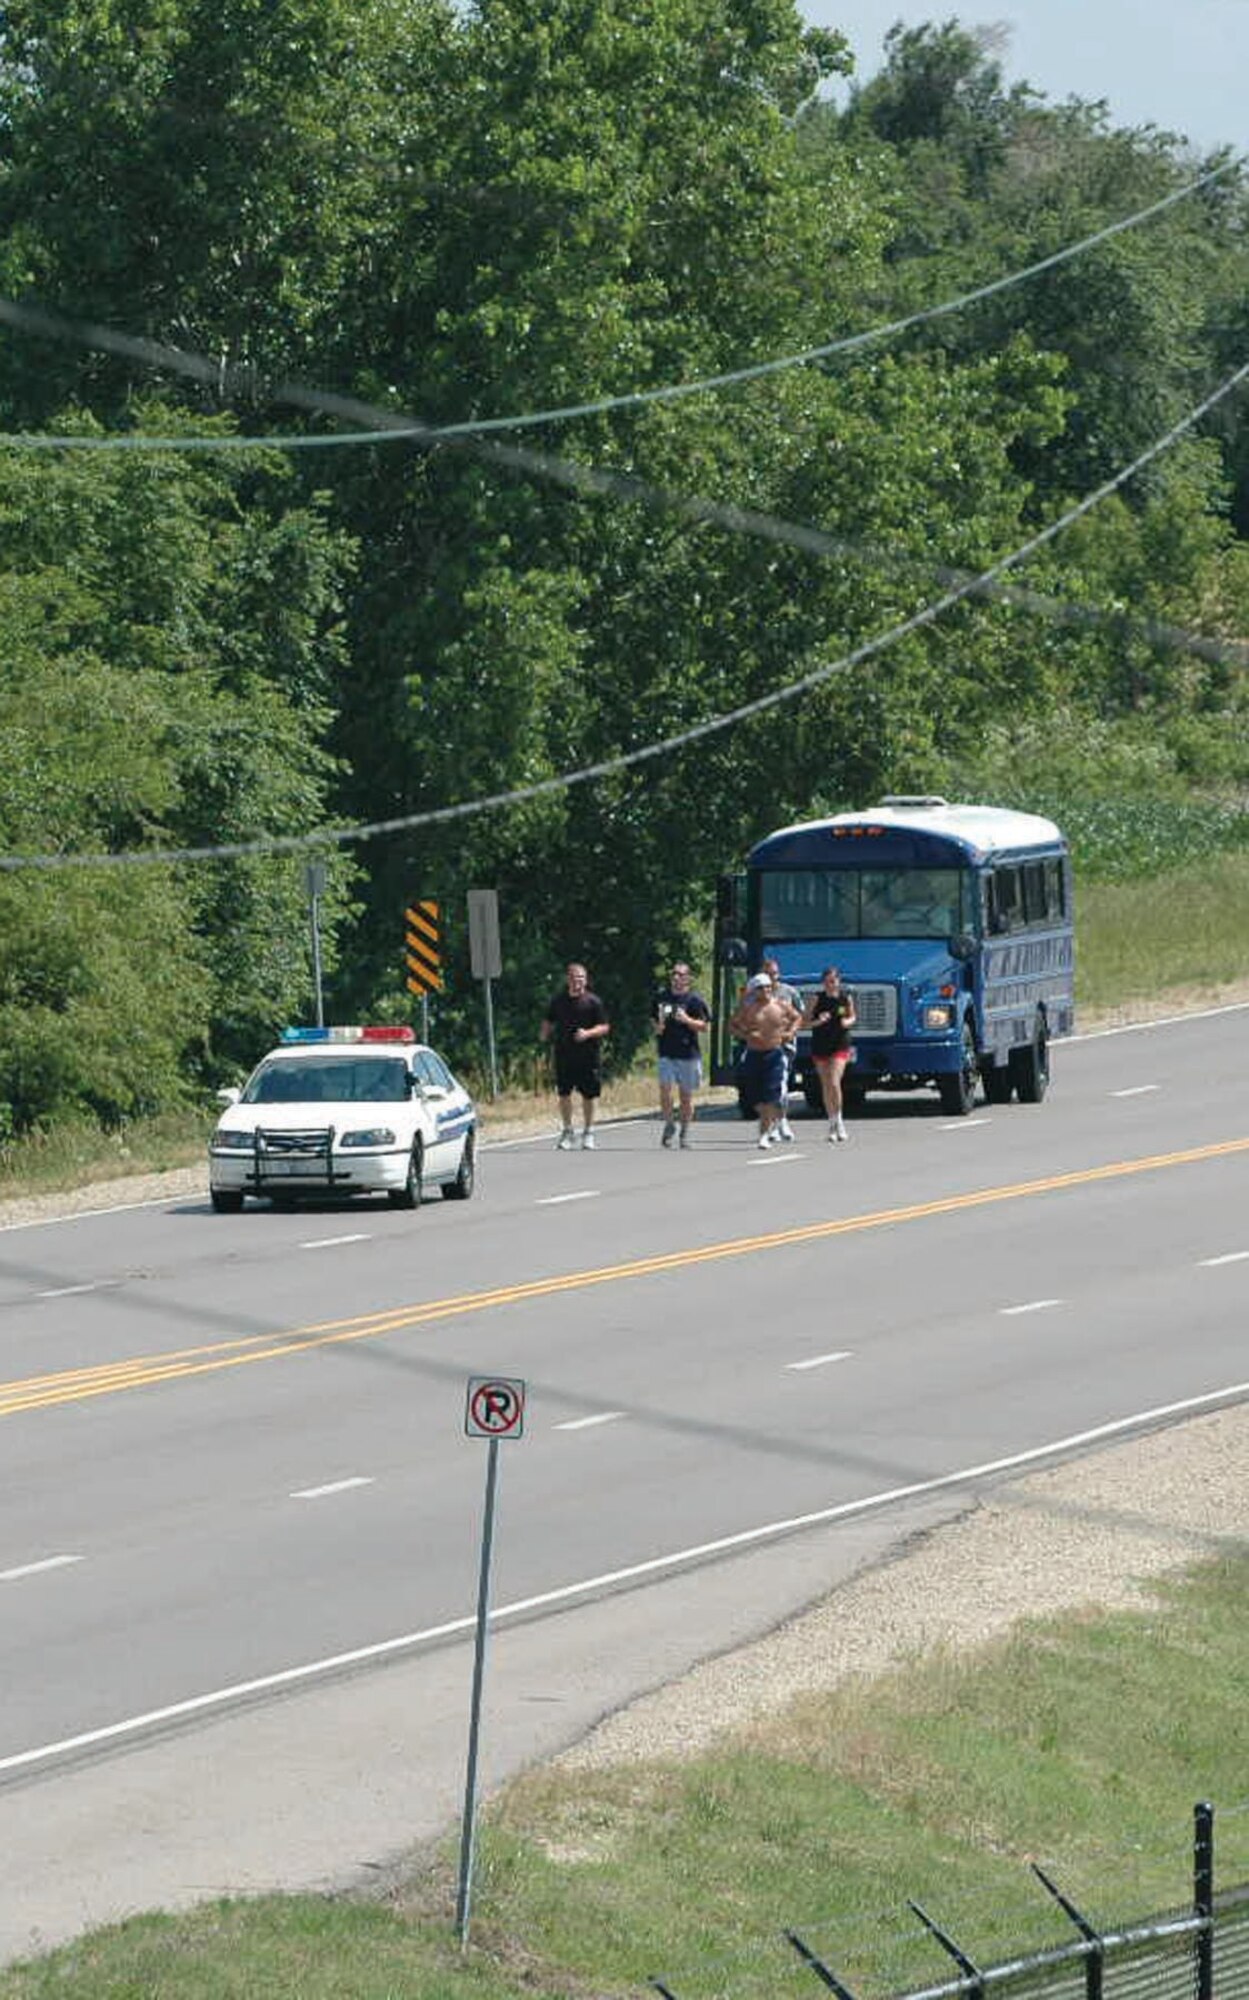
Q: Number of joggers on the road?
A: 5